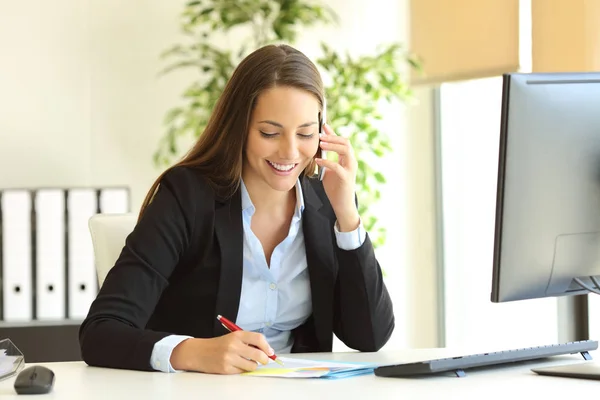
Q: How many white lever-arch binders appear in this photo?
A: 4